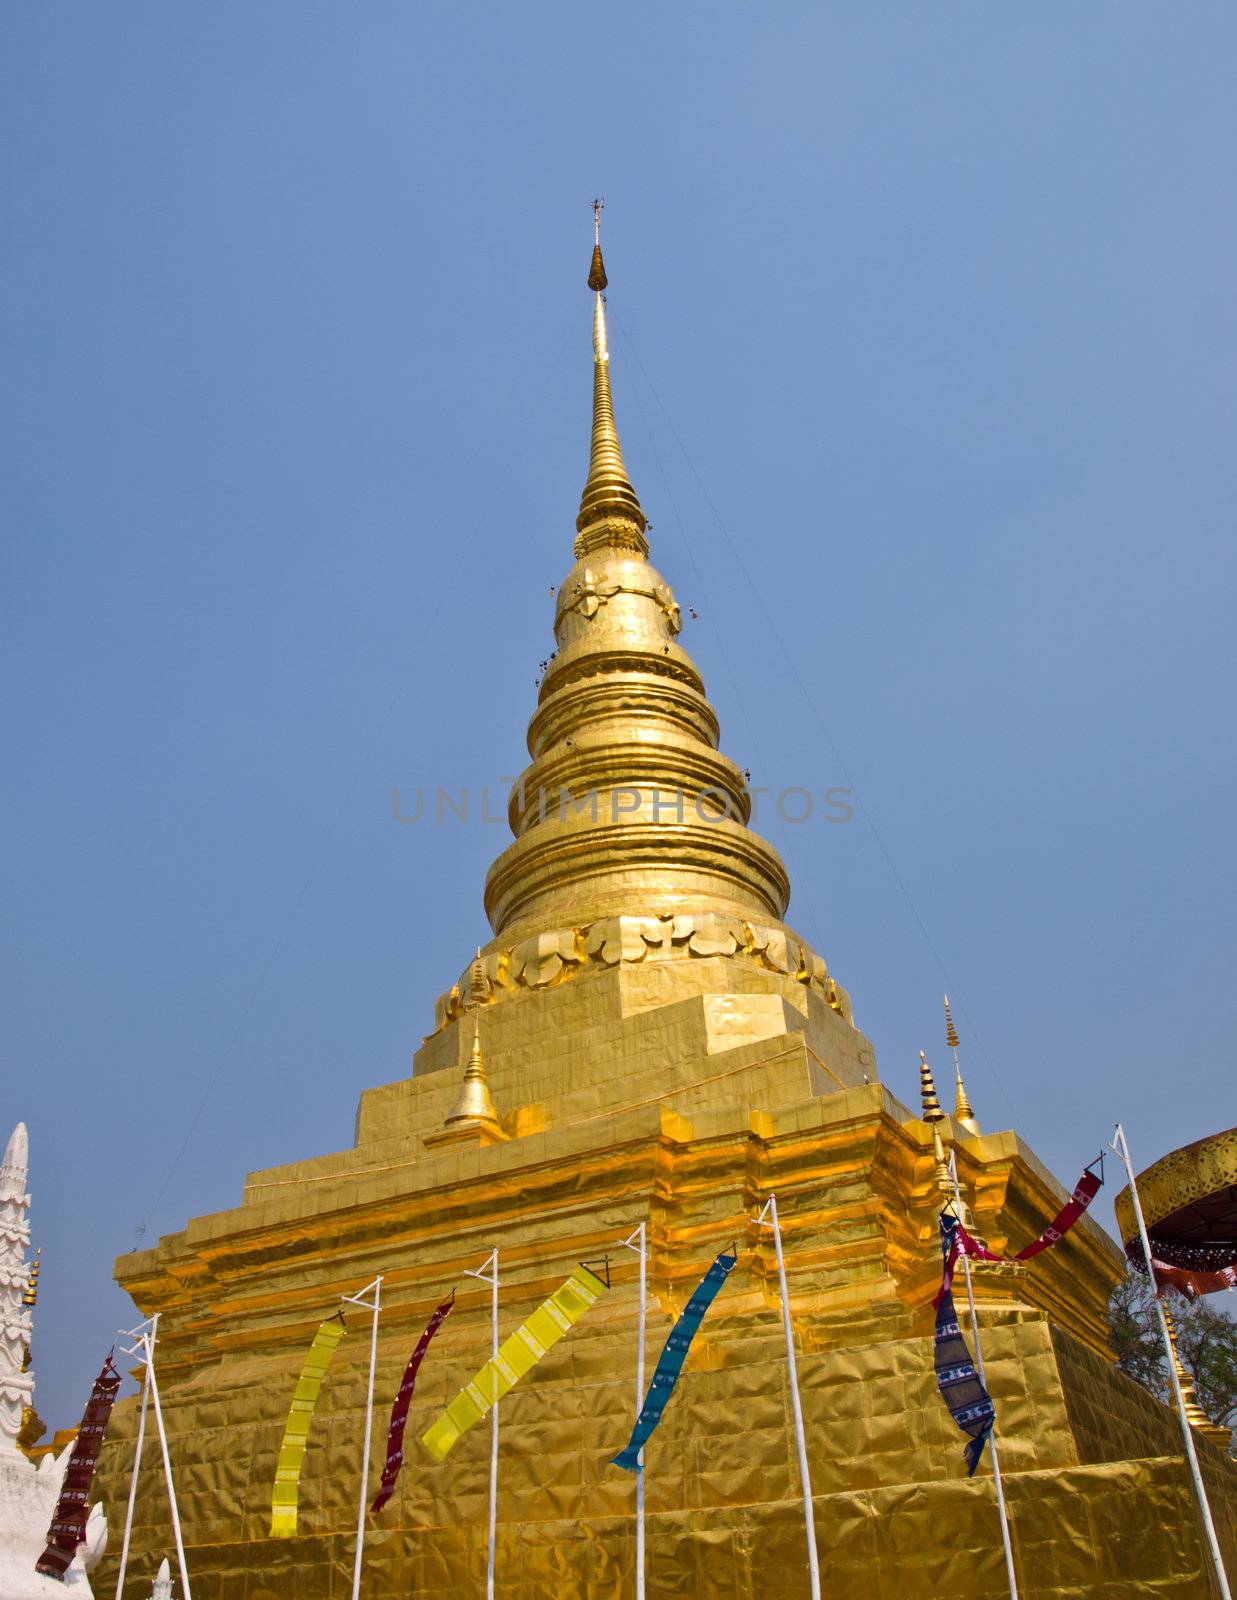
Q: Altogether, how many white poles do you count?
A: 8